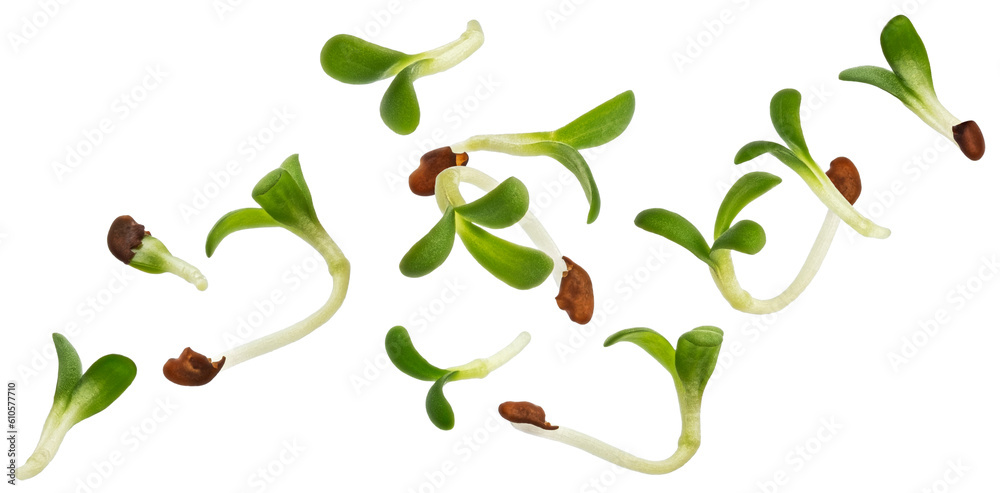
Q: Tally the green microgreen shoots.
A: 11